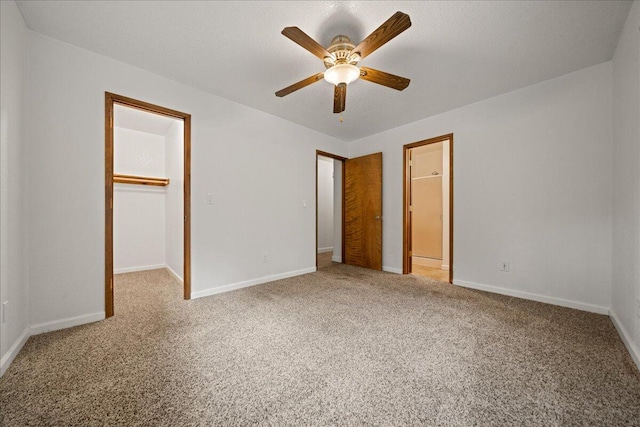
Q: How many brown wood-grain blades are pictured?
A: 5